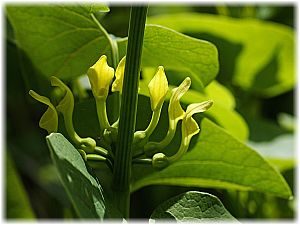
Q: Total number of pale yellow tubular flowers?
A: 7